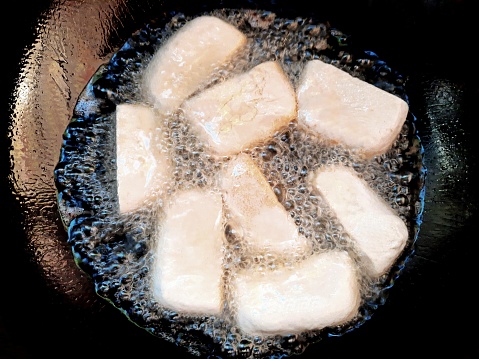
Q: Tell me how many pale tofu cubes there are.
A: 8